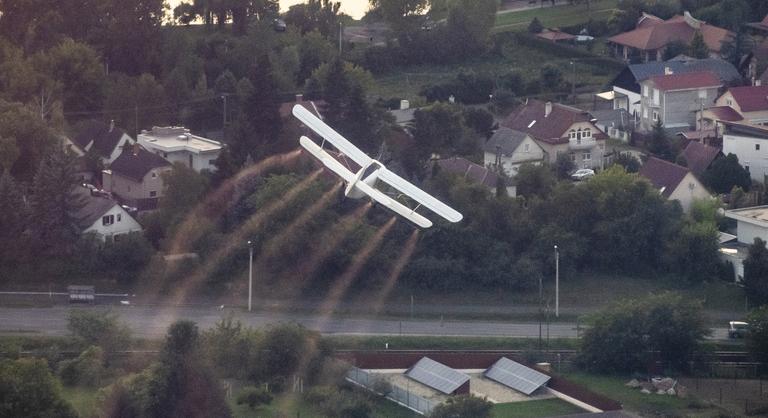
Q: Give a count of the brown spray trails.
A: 6